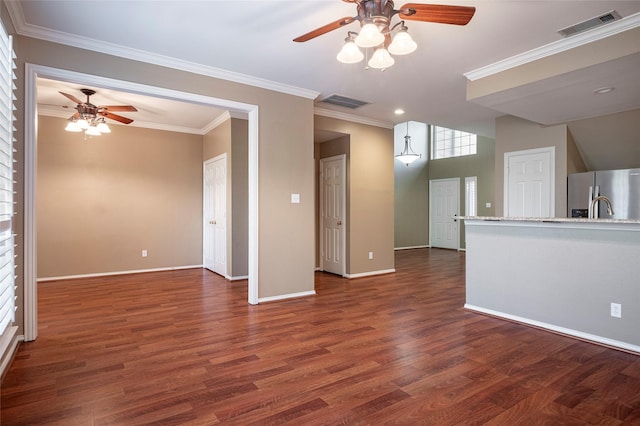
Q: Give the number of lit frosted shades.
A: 9